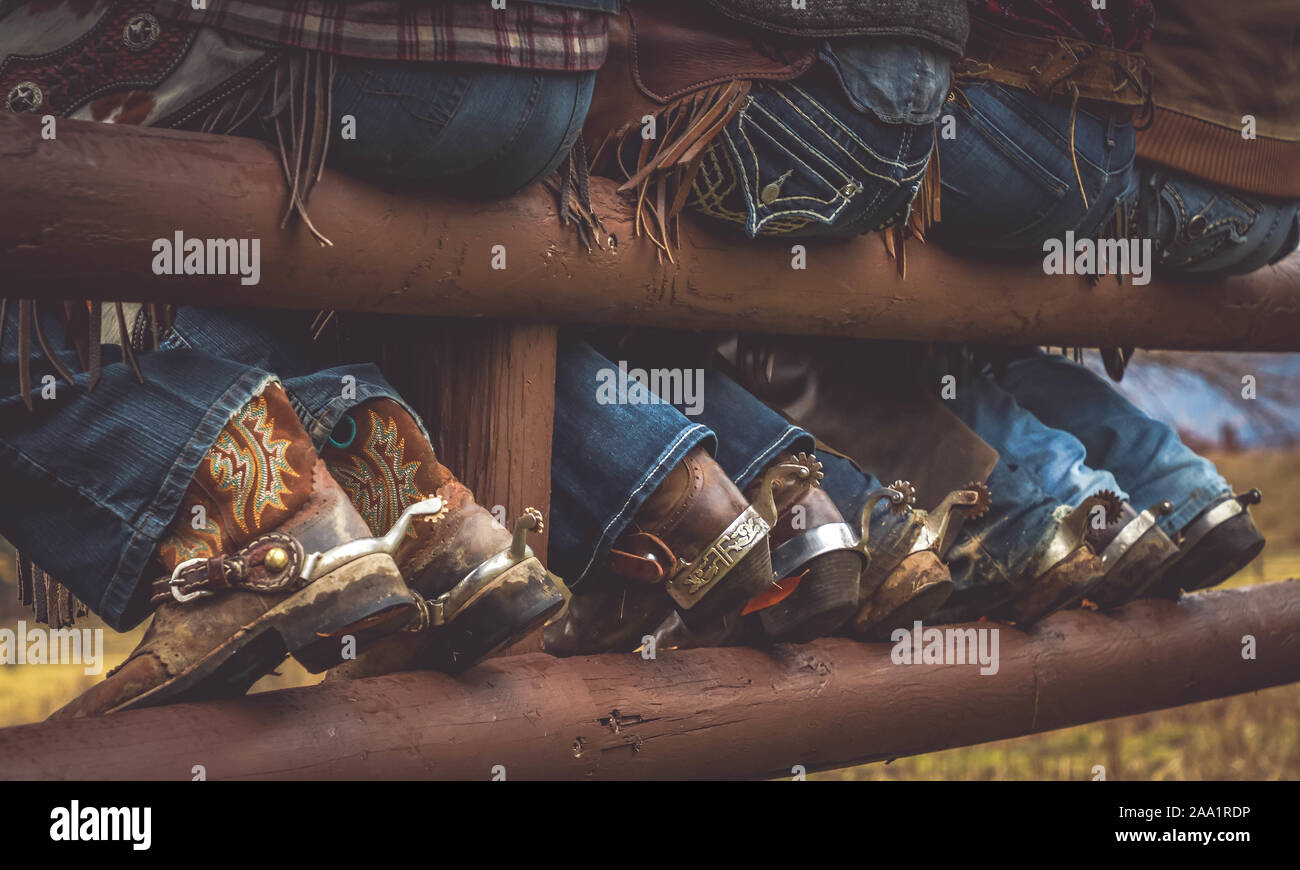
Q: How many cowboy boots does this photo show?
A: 8